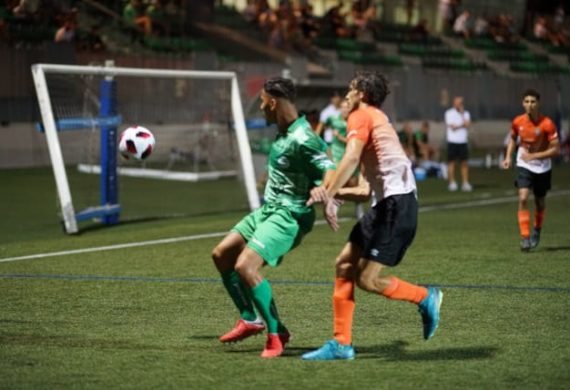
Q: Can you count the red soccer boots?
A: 2